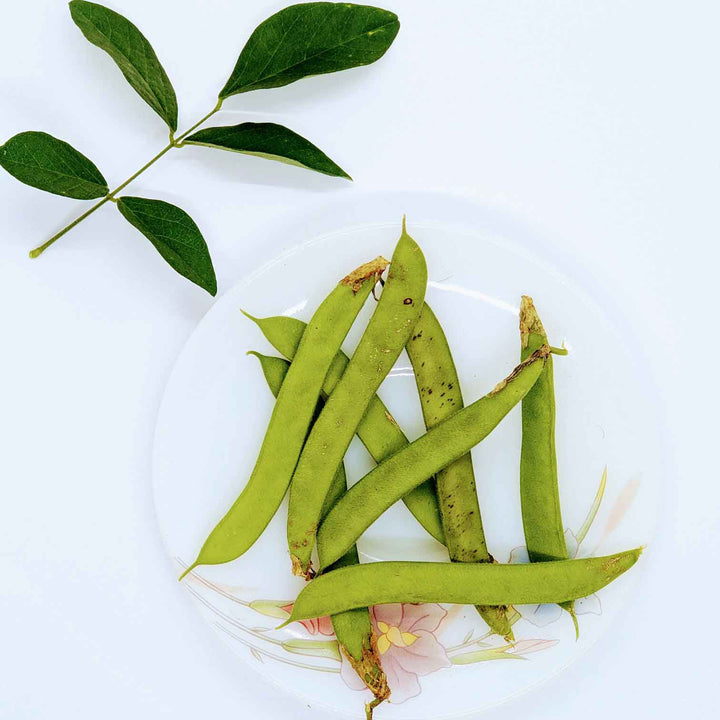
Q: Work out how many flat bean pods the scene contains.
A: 8